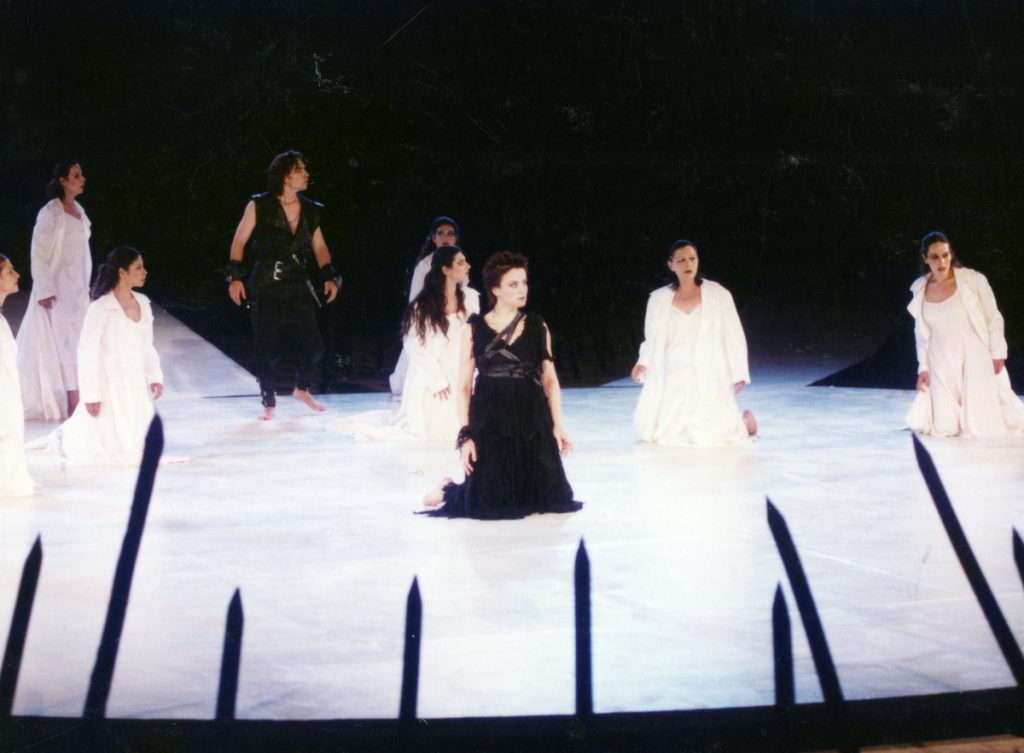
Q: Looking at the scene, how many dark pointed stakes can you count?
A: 9